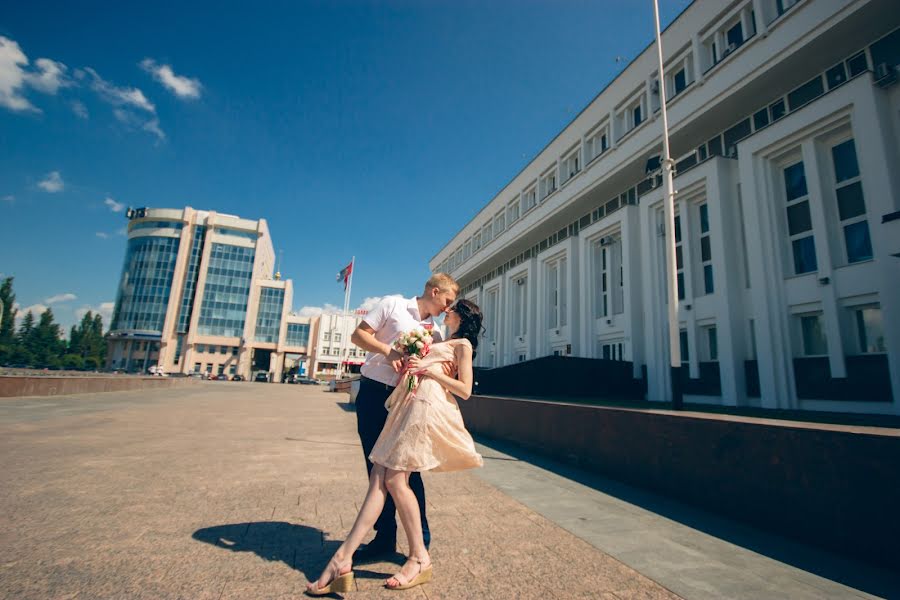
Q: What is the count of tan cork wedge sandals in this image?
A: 2